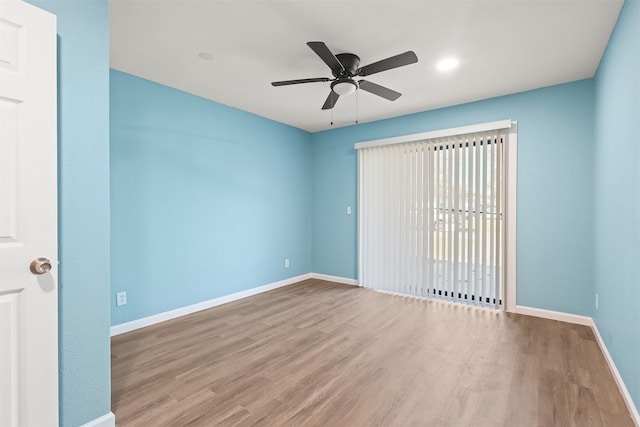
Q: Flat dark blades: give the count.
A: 5